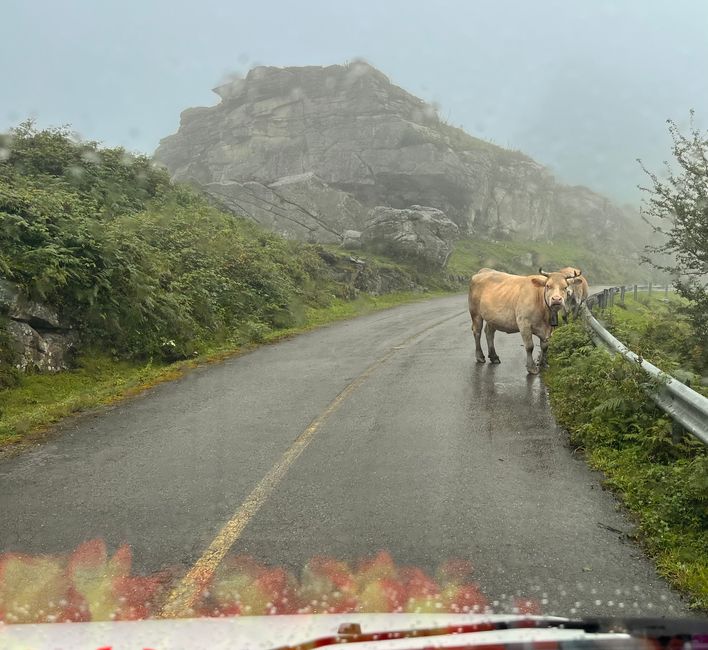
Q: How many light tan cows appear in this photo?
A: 2